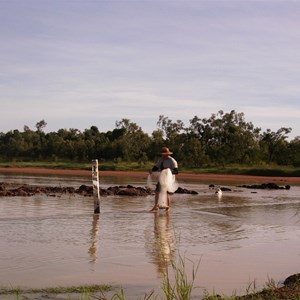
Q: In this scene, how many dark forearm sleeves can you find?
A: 2